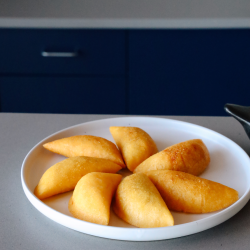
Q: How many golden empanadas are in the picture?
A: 7